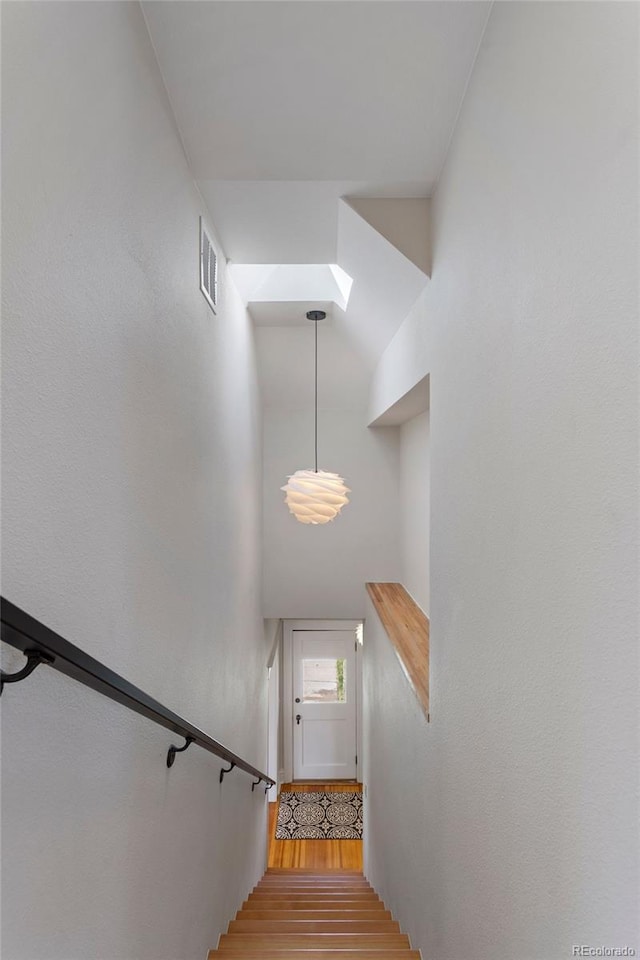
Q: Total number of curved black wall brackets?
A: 5